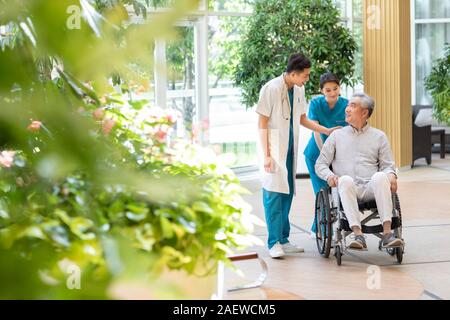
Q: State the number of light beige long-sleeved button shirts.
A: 1